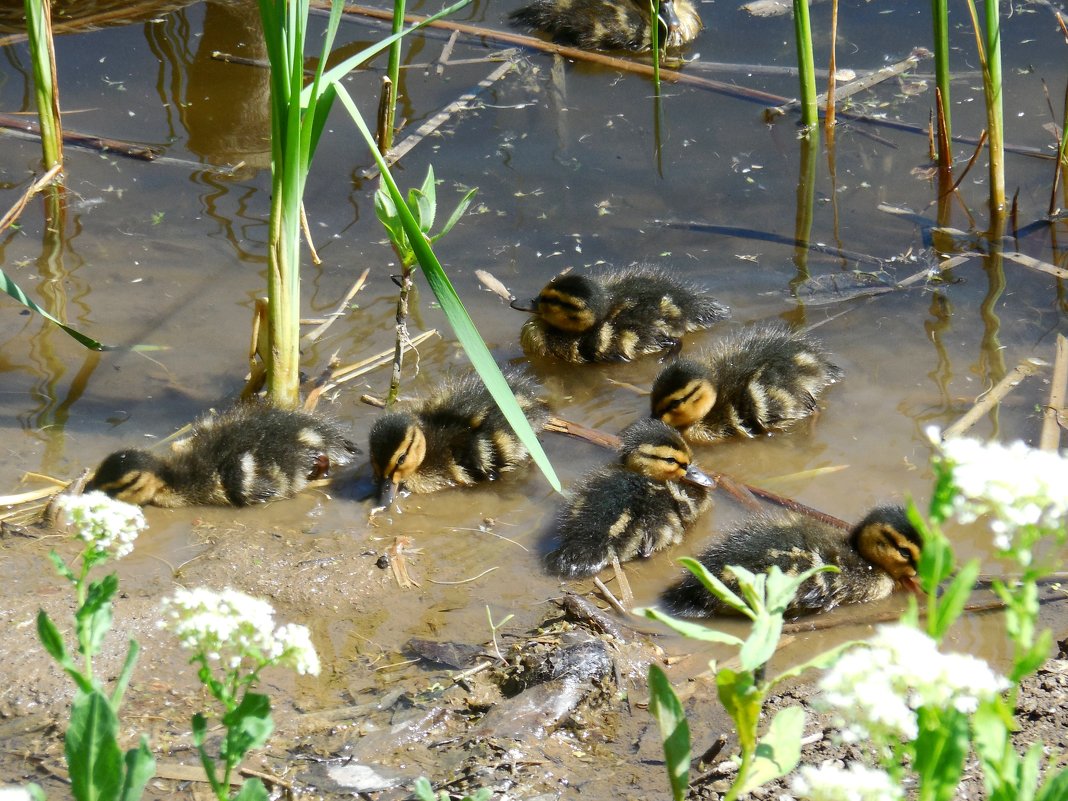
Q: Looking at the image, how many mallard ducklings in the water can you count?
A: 7